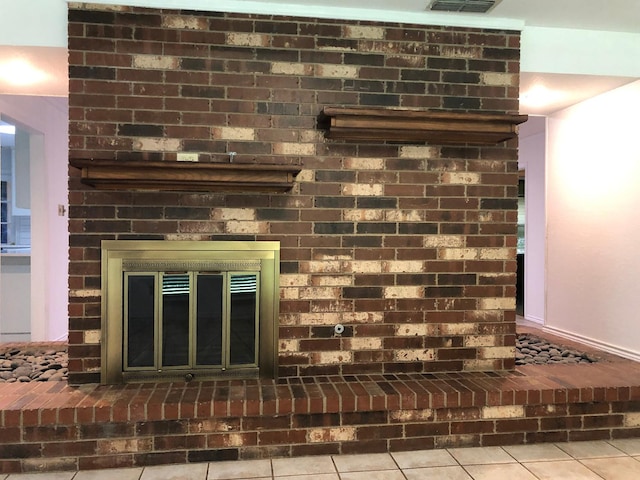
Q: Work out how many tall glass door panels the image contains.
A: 4